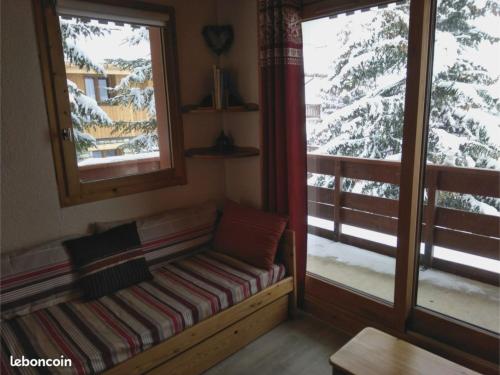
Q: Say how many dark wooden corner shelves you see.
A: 2